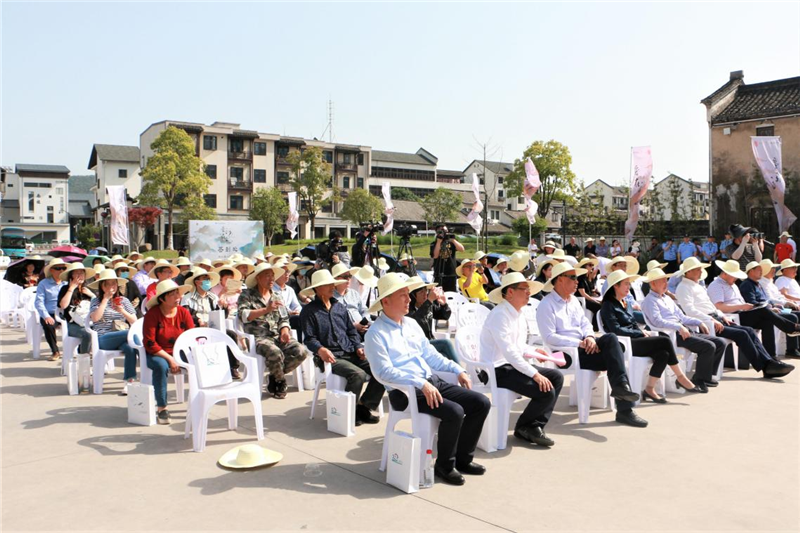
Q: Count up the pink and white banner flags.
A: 7